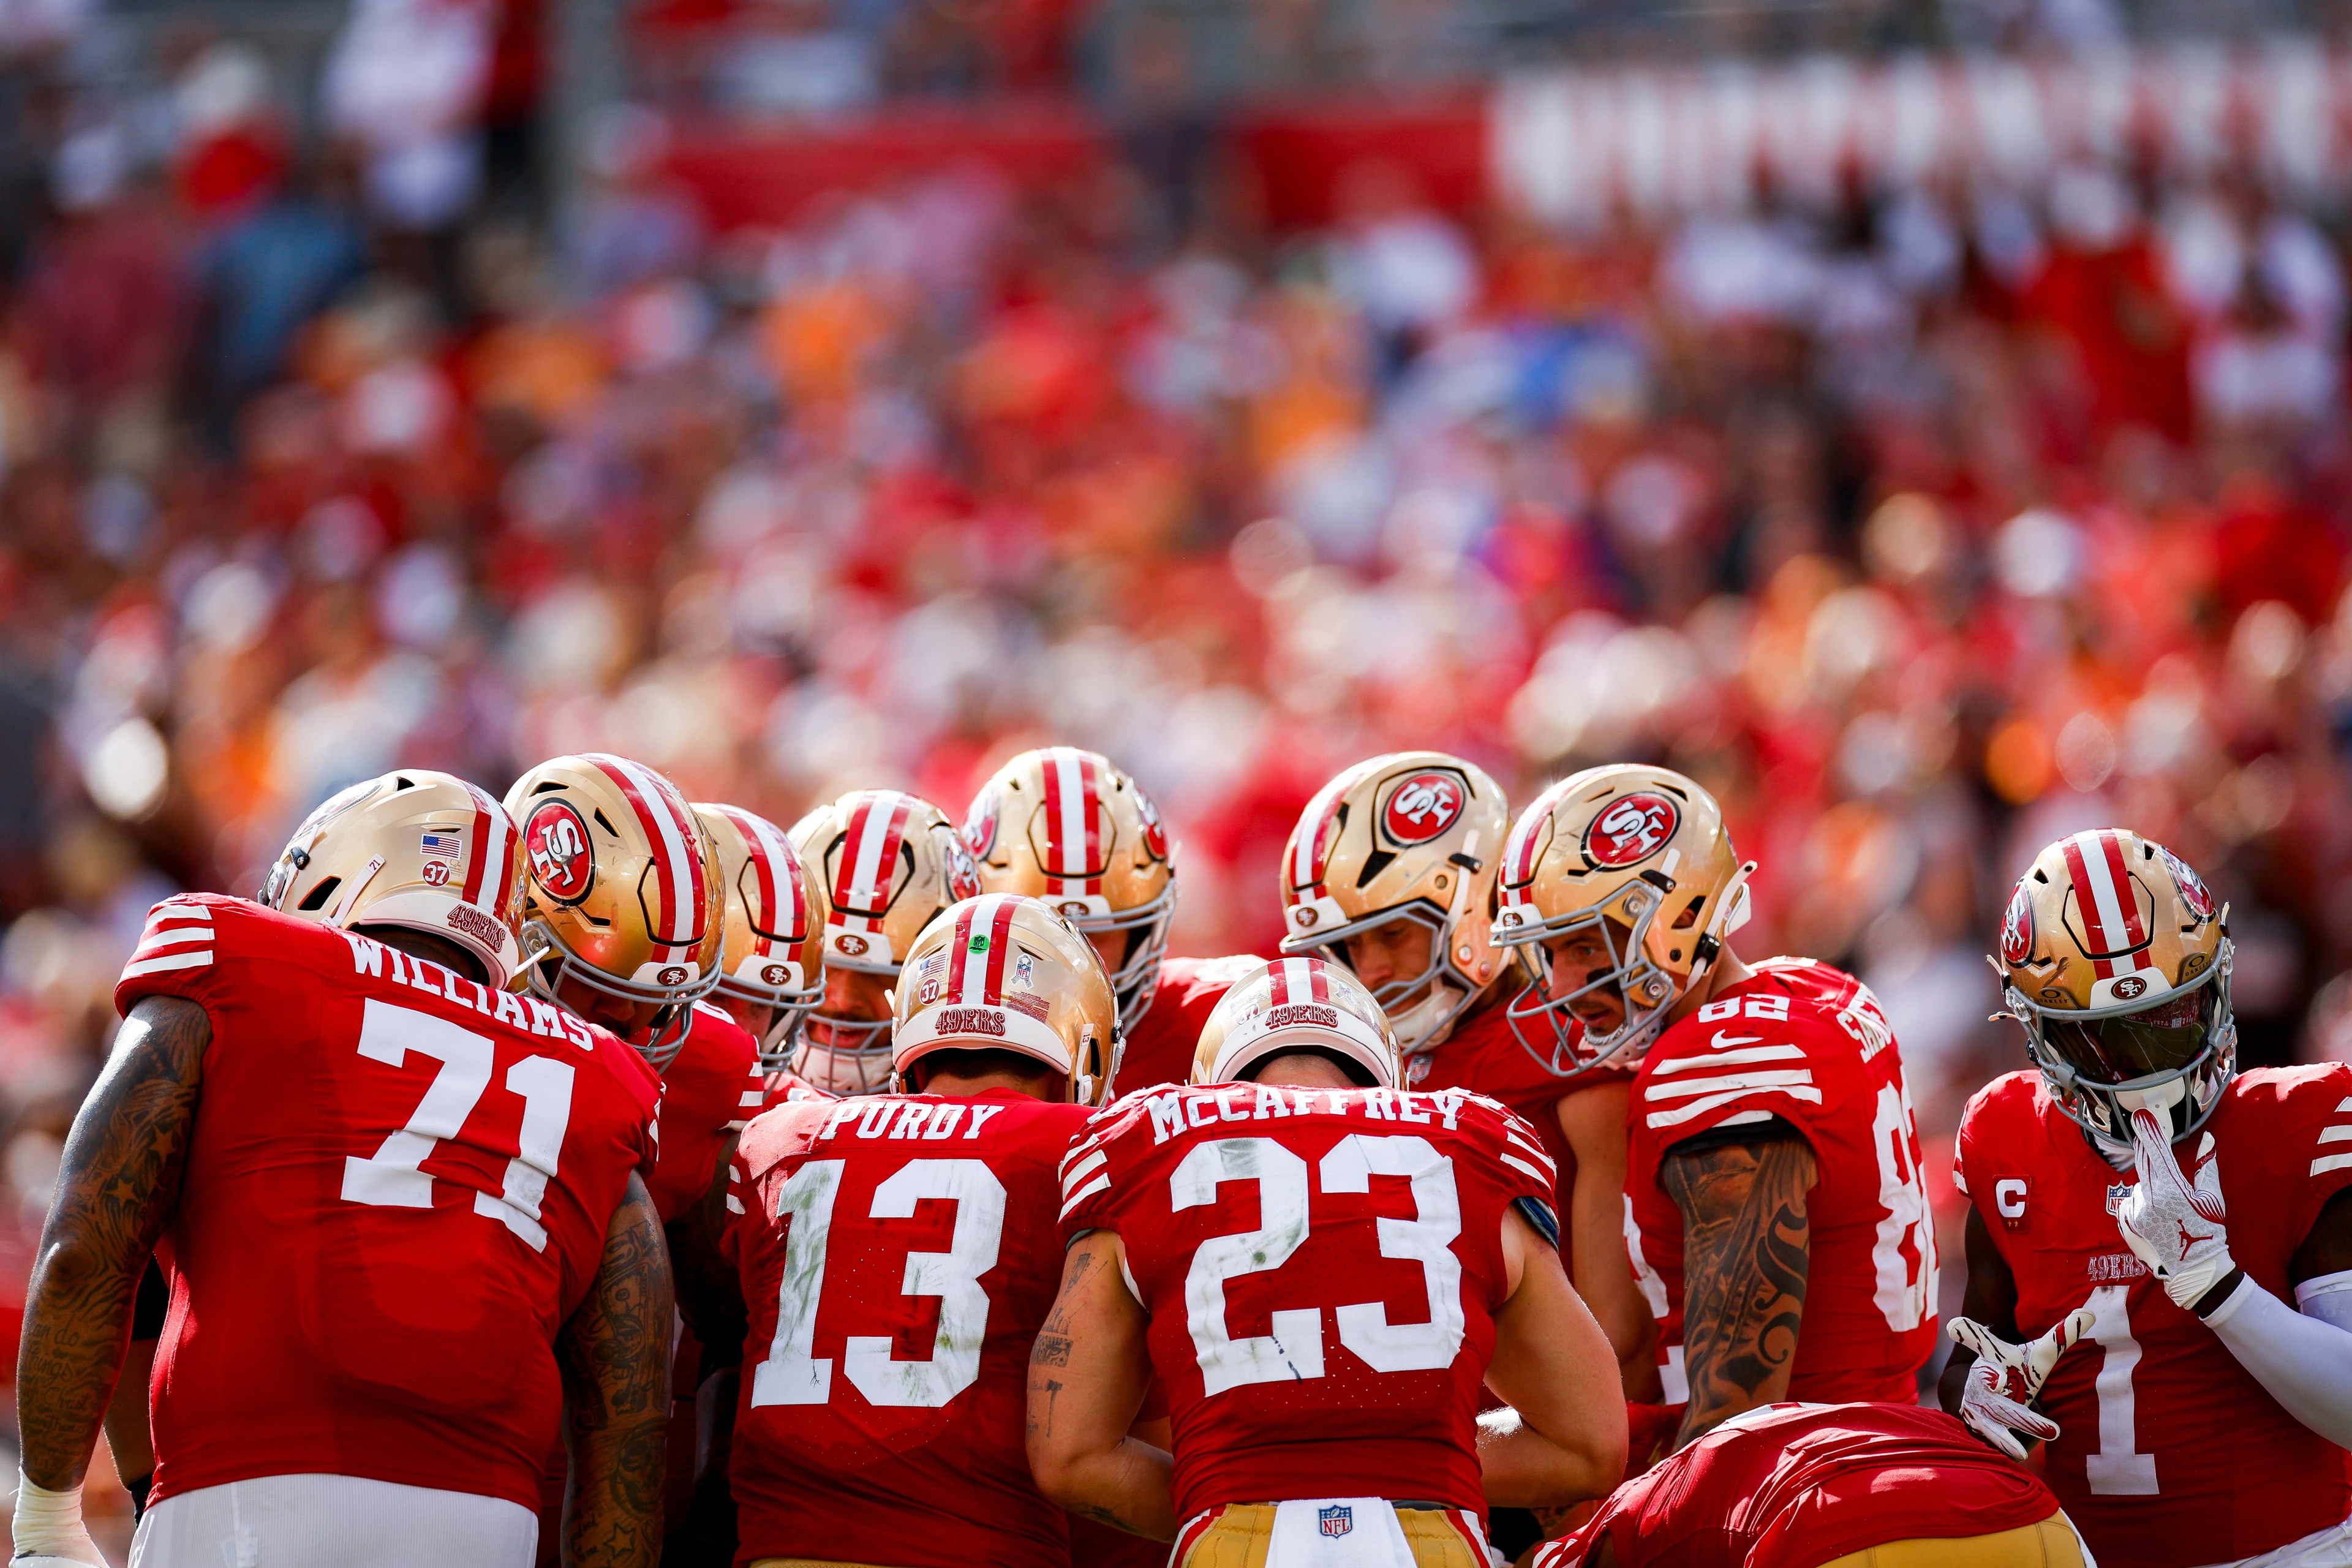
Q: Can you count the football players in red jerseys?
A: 11